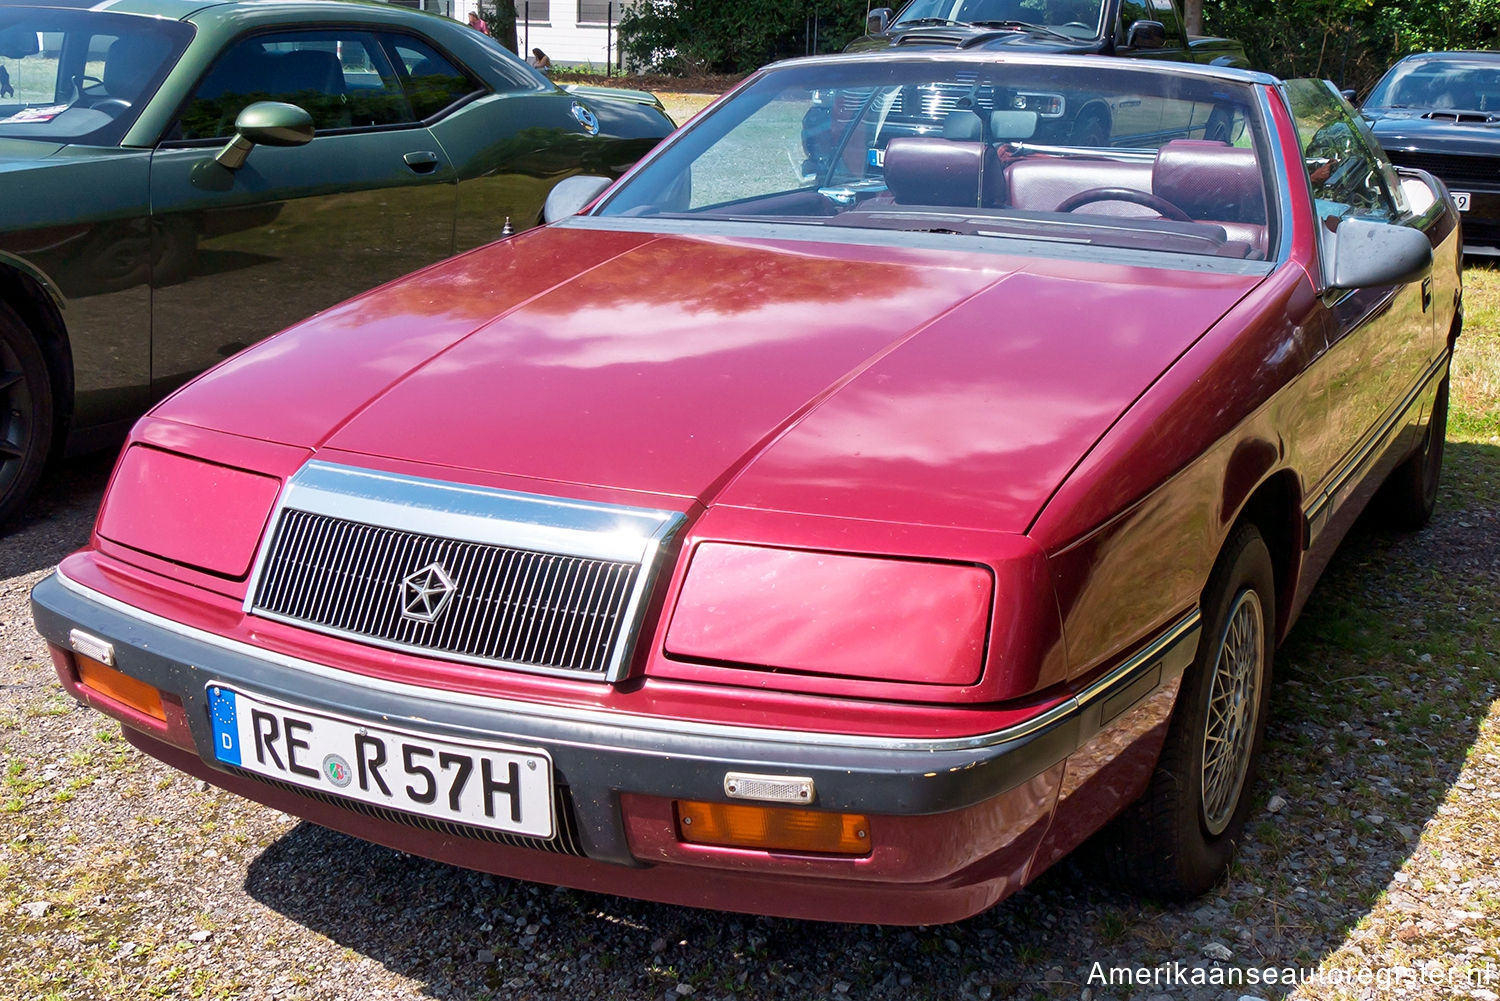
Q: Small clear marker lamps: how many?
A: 2